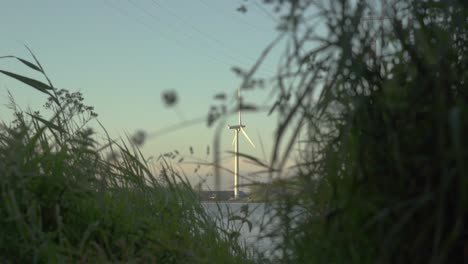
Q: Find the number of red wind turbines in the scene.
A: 0